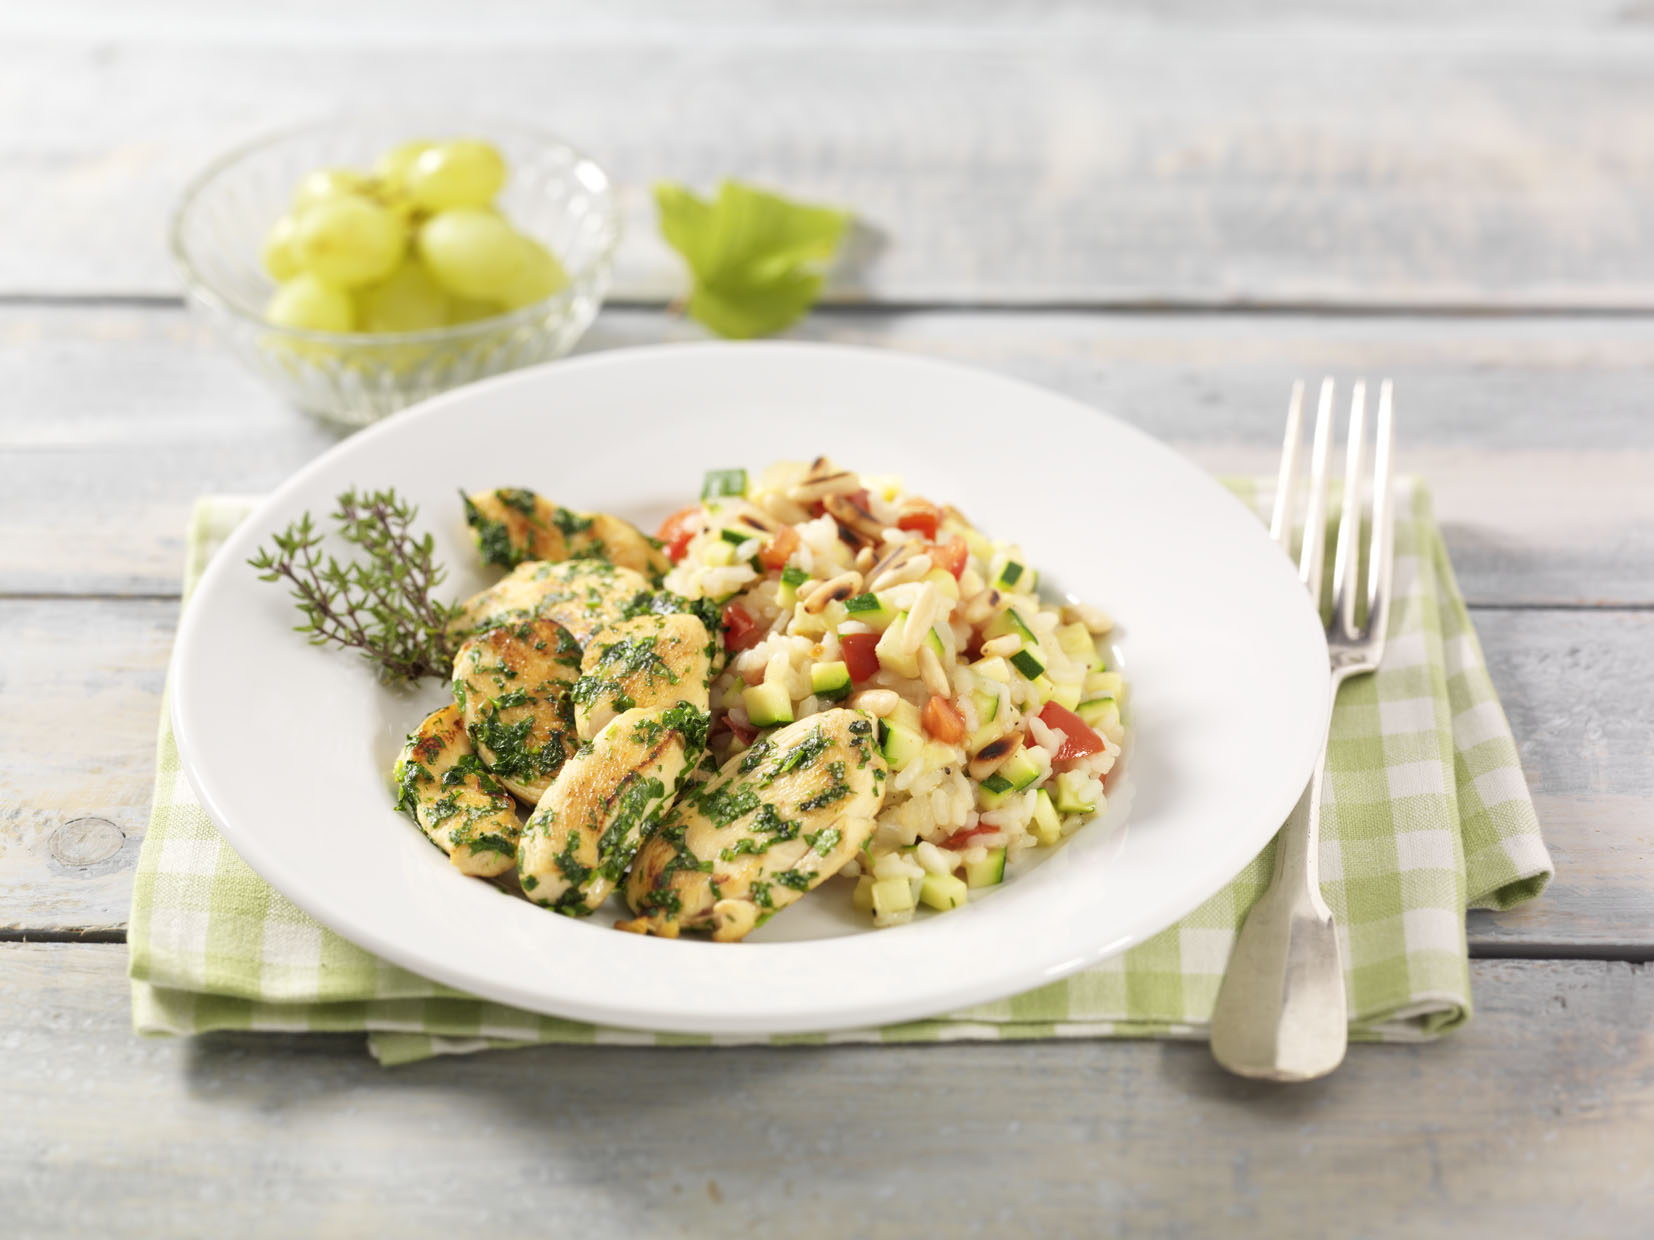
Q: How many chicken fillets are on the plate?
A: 7